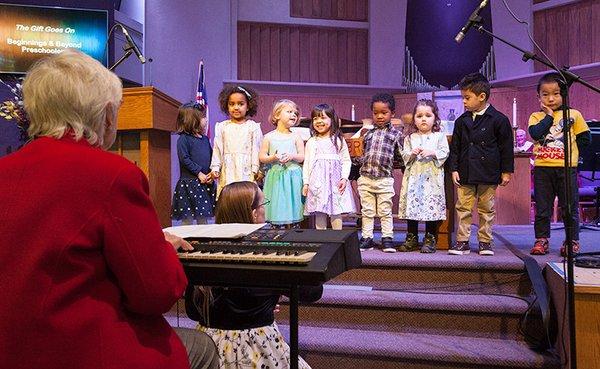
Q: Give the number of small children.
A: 8